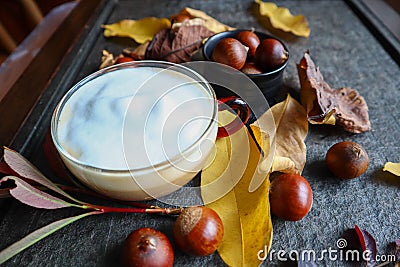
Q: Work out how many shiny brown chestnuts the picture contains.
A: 8